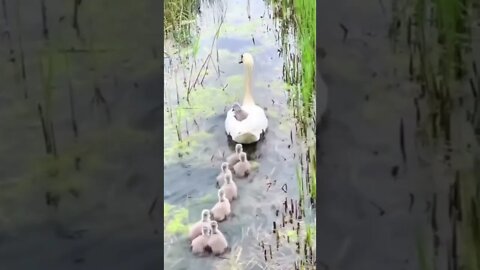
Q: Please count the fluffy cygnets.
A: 9